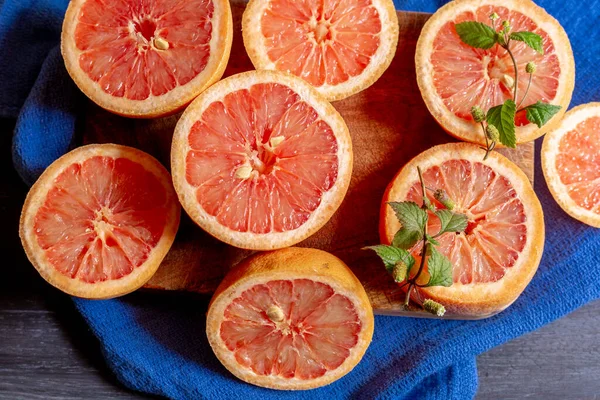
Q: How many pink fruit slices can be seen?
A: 8